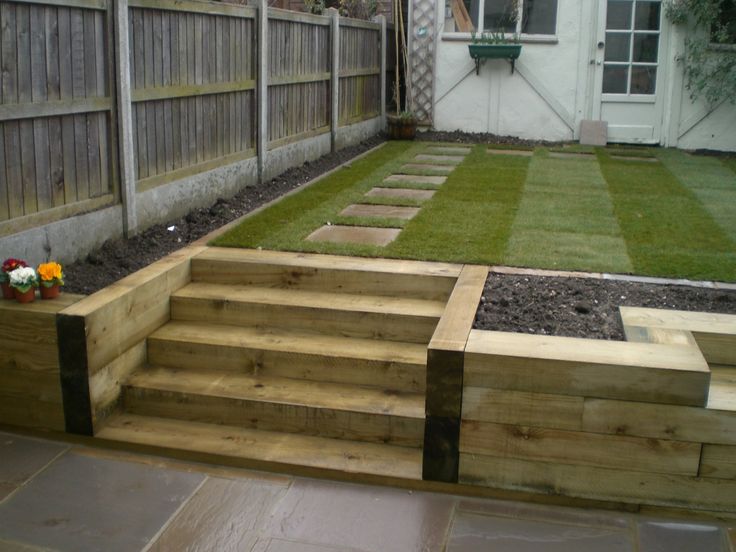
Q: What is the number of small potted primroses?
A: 3